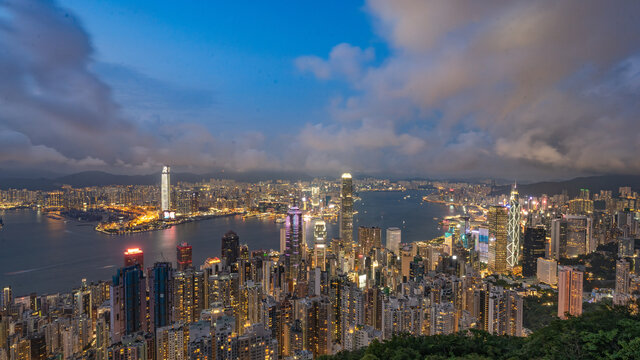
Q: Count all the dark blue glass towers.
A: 2